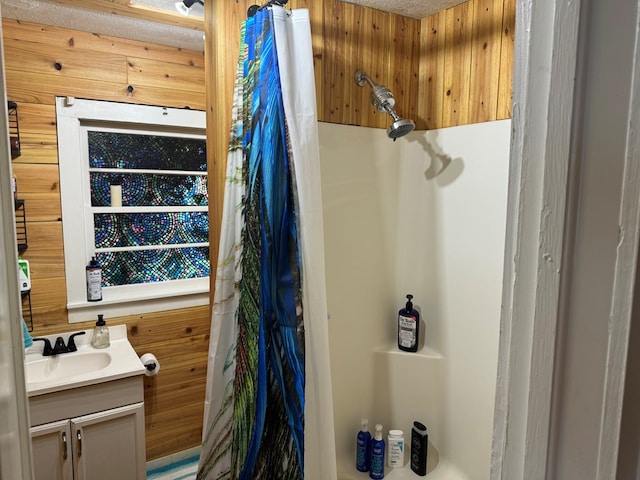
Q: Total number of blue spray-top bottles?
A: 2